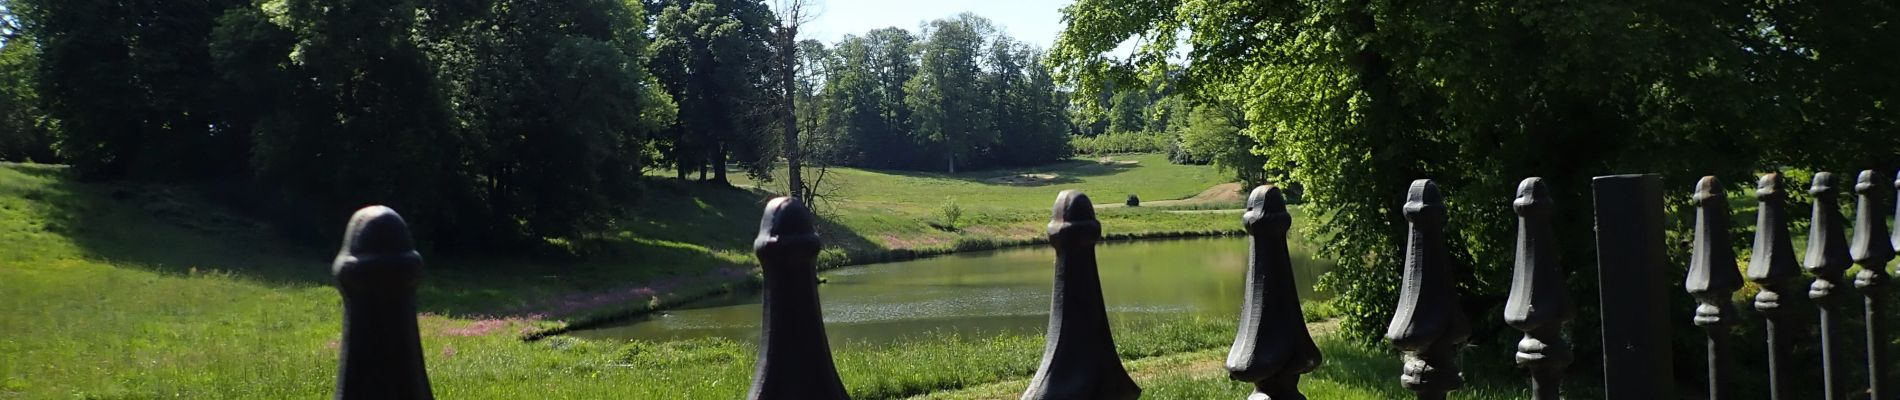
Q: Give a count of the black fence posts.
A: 12